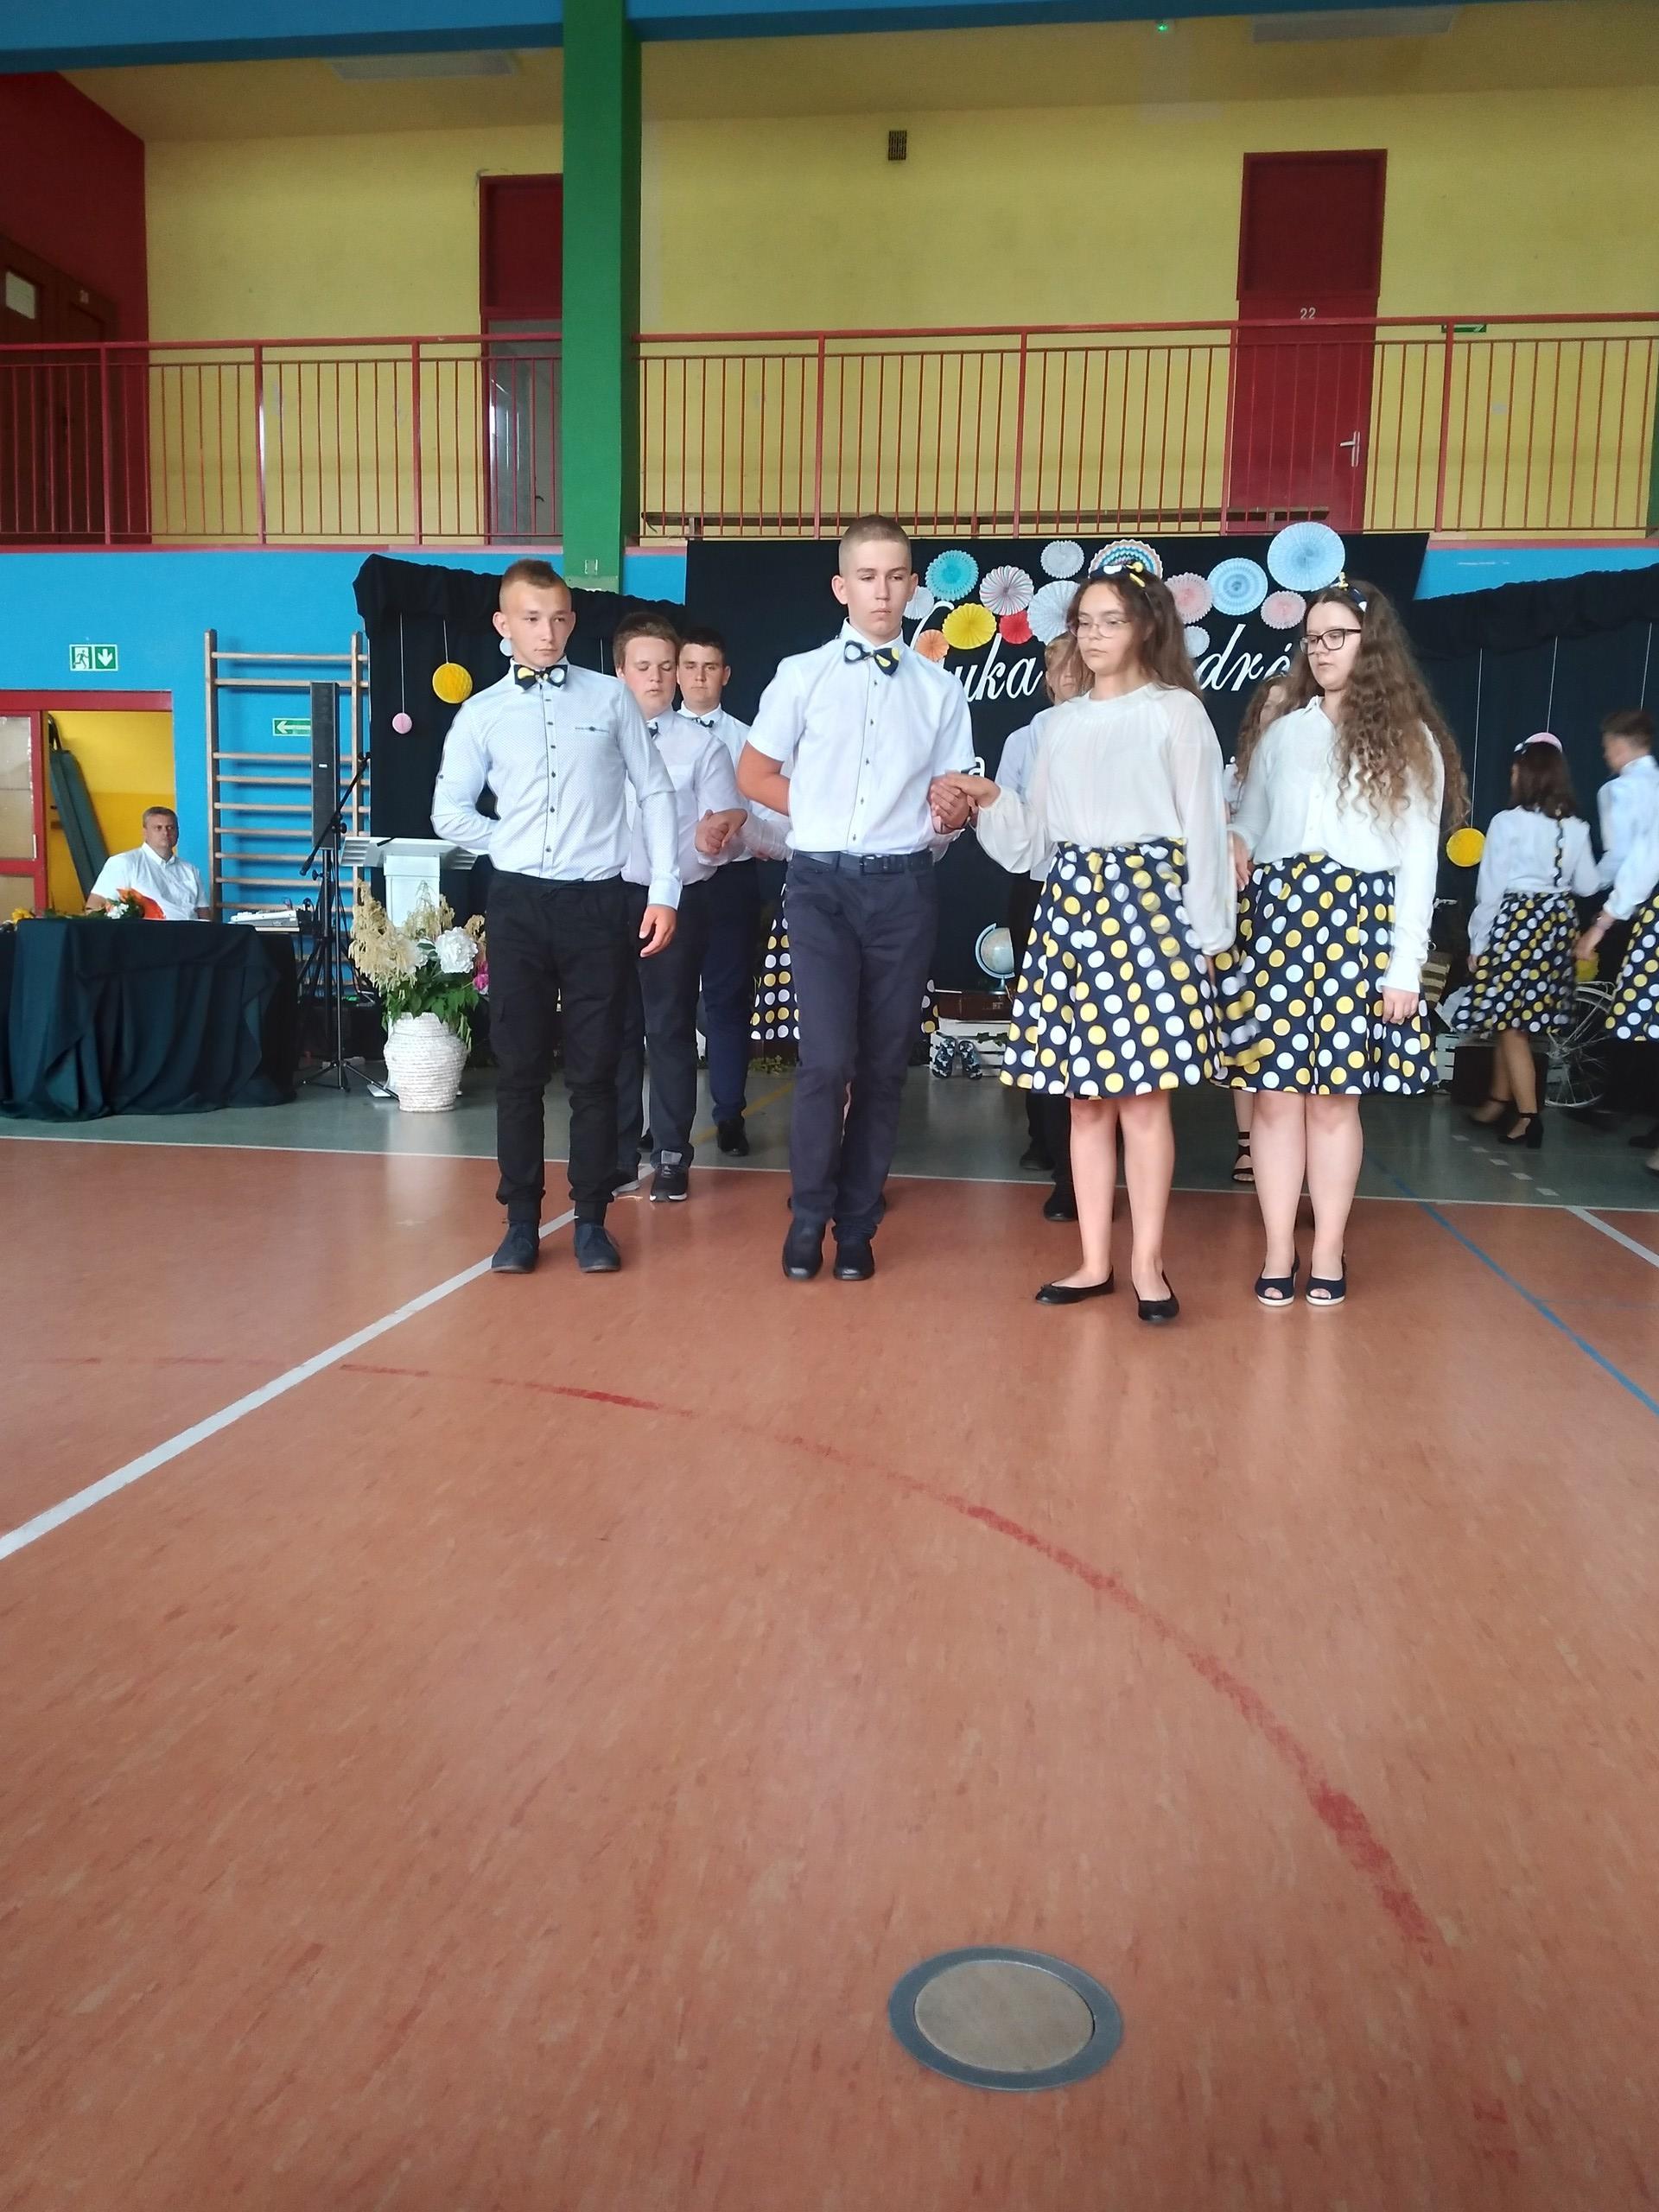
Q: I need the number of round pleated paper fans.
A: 14